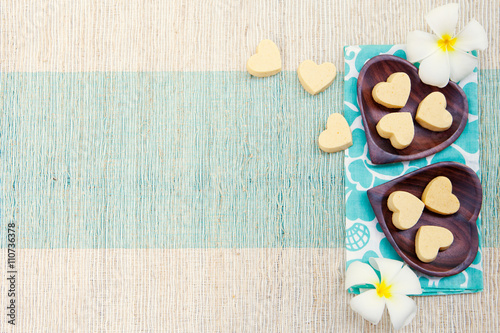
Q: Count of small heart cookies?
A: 9